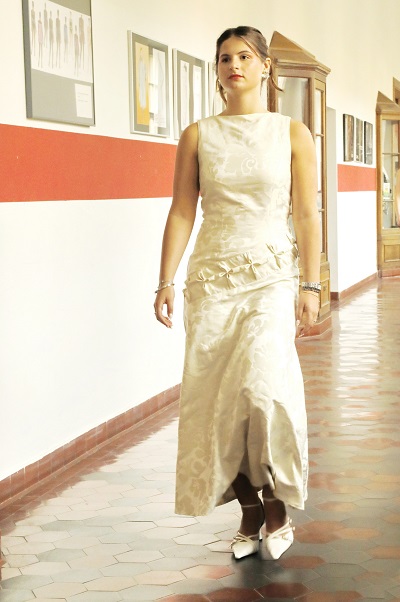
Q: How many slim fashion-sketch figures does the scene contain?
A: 10